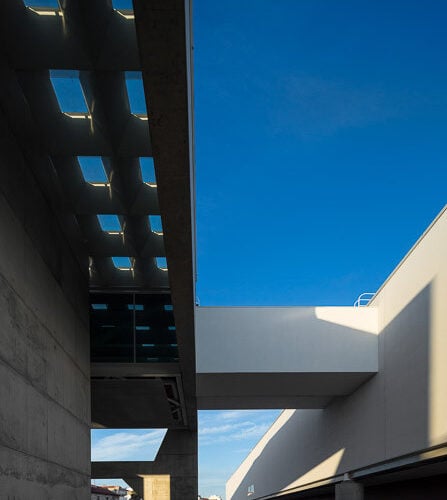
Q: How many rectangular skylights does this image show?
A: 10